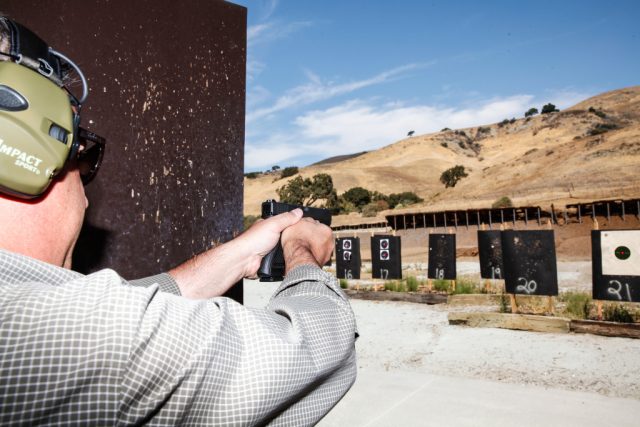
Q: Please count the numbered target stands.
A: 6